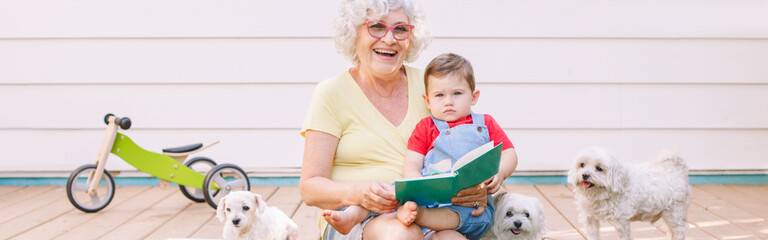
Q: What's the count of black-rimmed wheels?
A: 3